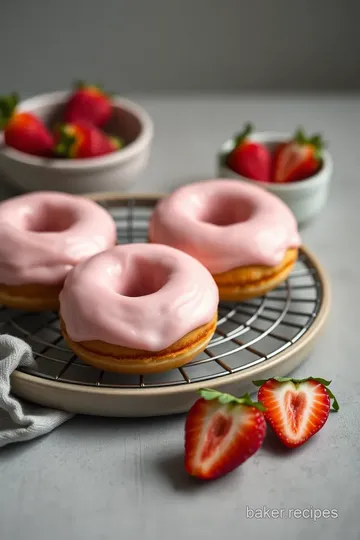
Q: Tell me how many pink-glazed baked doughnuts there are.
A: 3